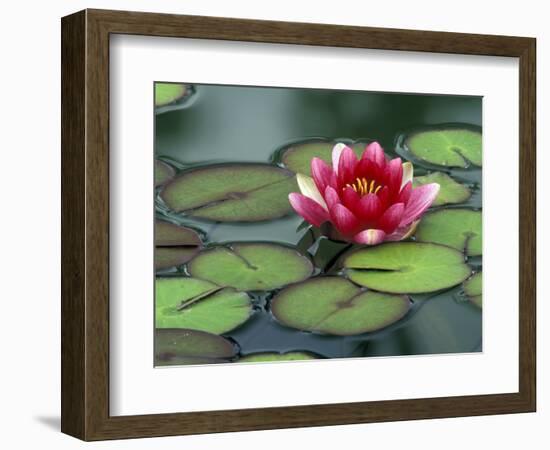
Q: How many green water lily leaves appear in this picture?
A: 15